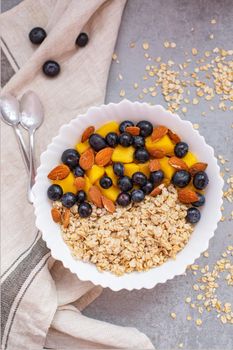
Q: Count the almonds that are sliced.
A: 0